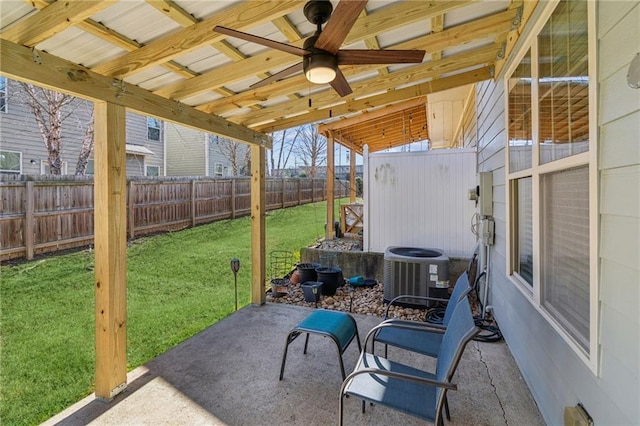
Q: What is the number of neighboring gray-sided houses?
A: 2